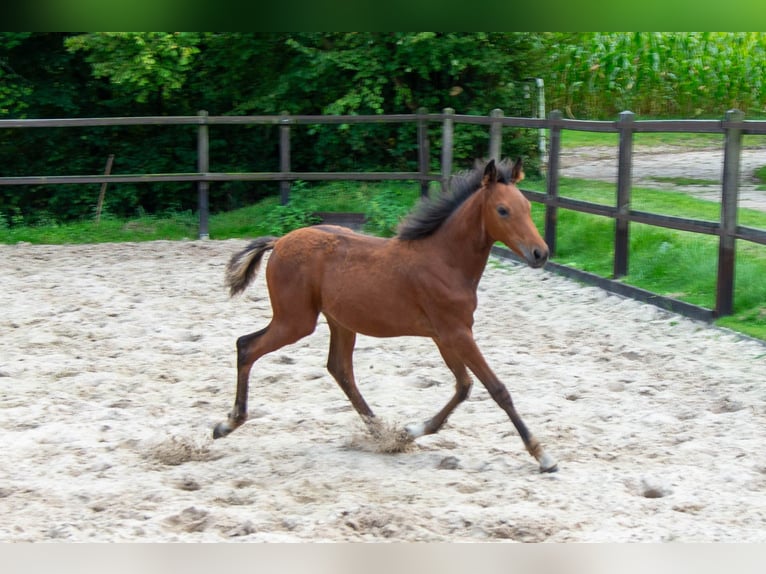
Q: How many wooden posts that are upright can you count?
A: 8